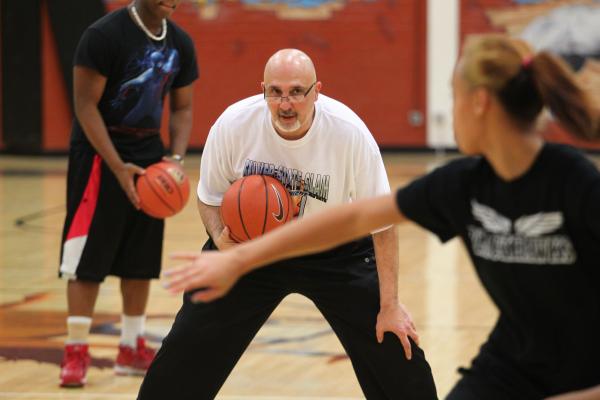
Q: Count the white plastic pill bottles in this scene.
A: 0